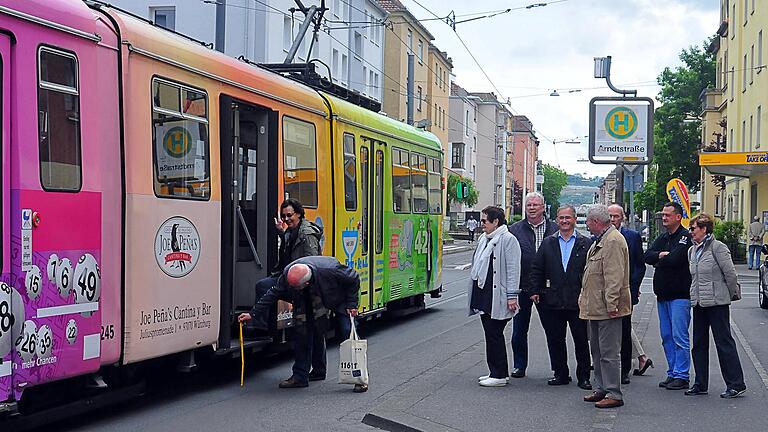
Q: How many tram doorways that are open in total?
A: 1